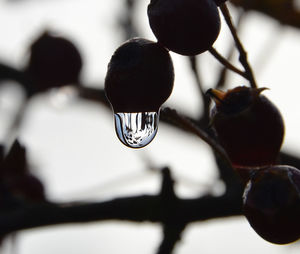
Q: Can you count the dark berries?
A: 6